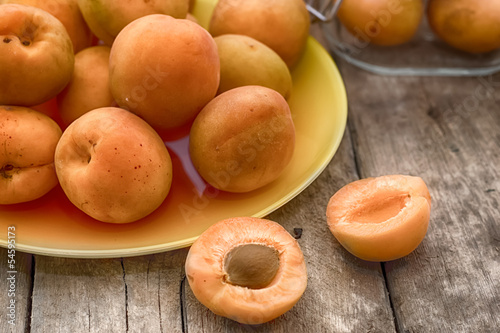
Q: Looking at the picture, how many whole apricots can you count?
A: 12